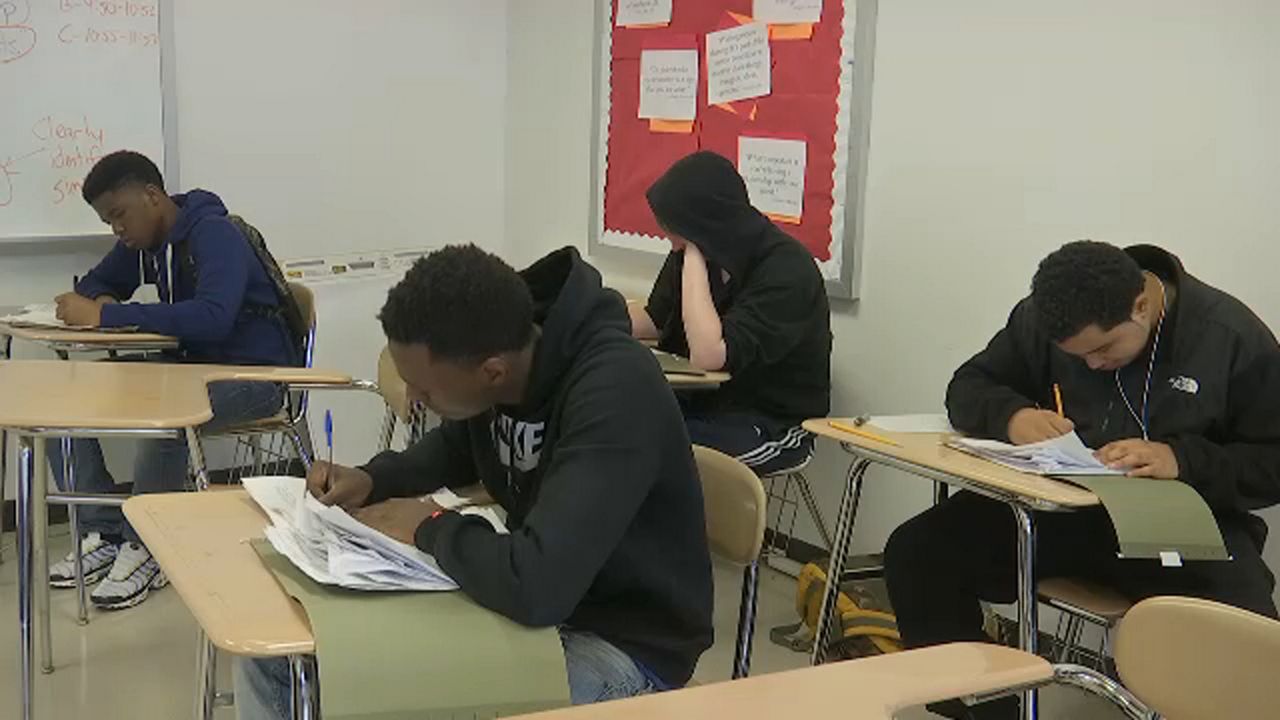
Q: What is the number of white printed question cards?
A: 5